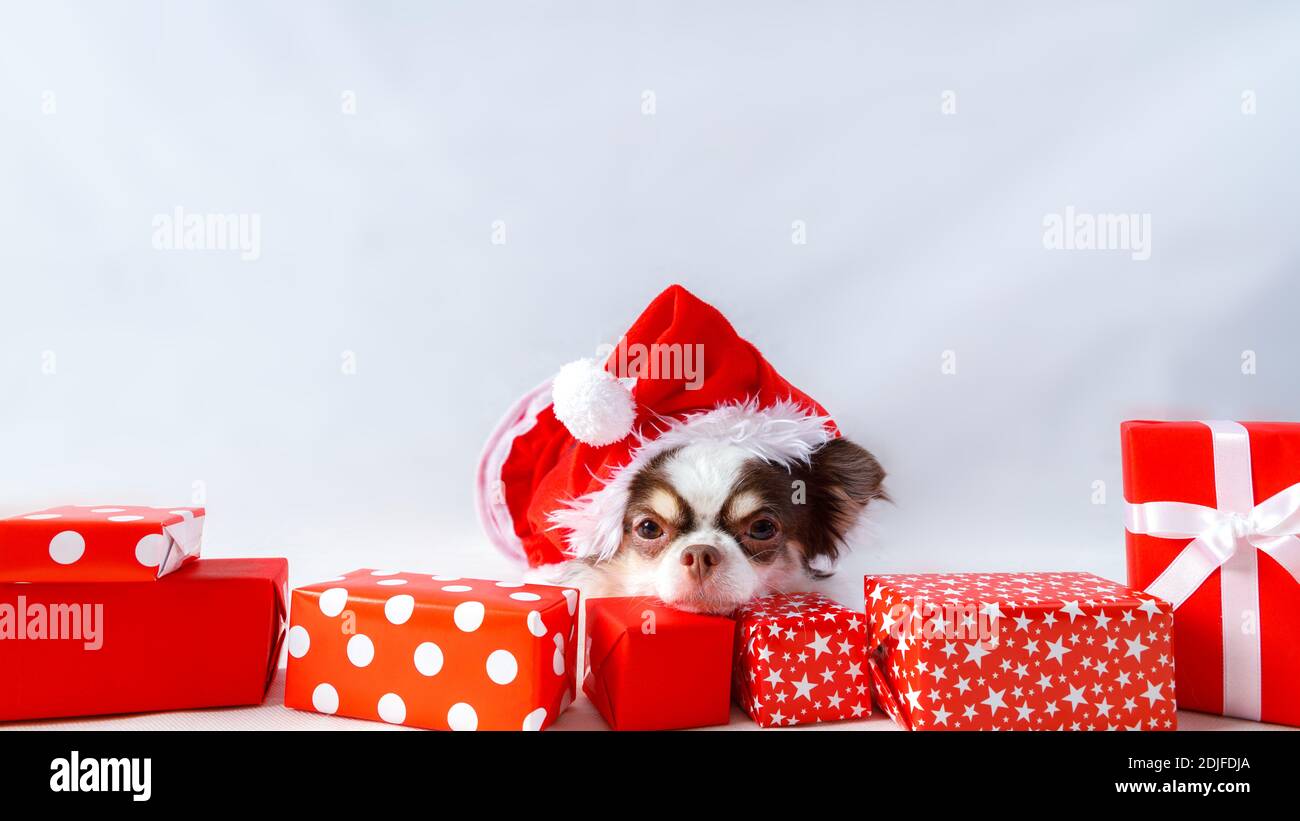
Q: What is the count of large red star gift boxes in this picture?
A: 1